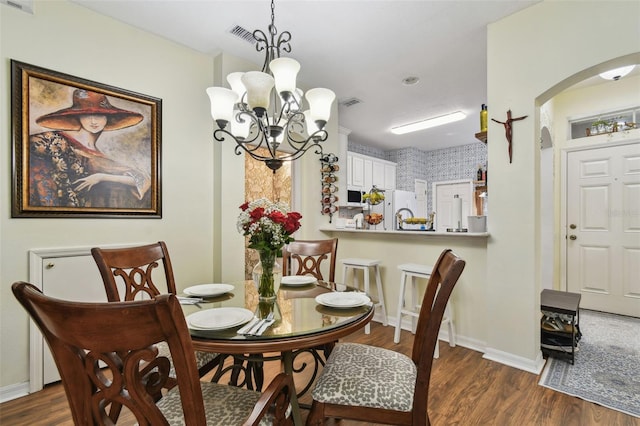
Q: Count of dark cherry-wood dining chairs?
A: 4